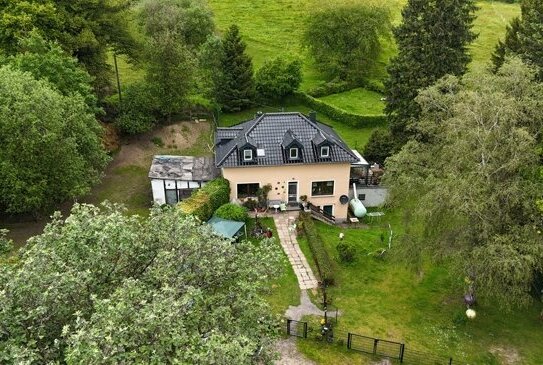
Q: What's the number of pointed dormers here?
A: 3